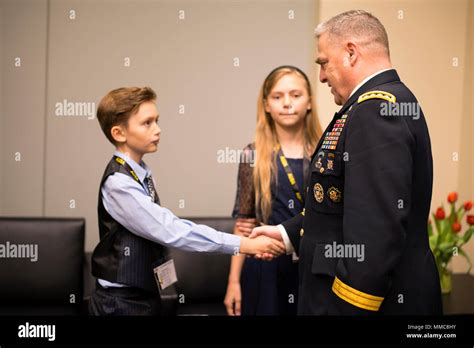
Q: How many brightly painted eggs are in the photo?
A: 0